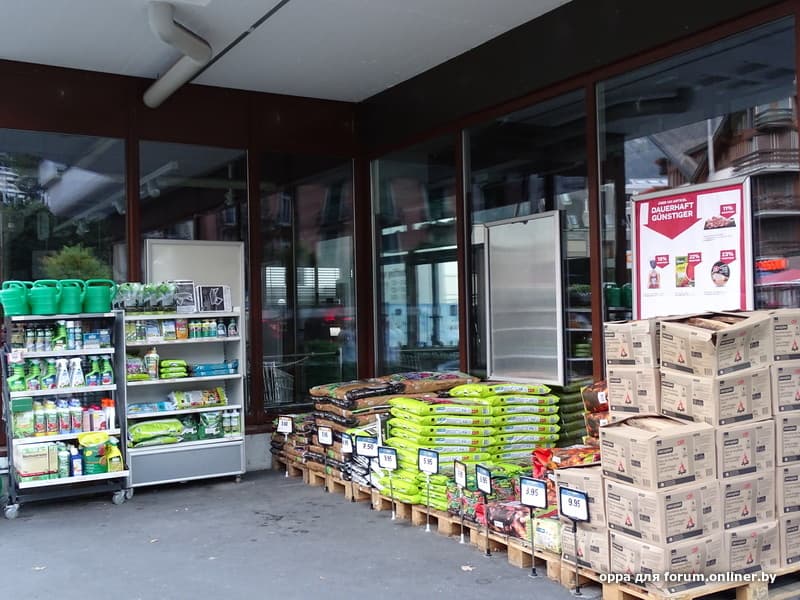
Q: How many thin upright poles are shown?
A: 10